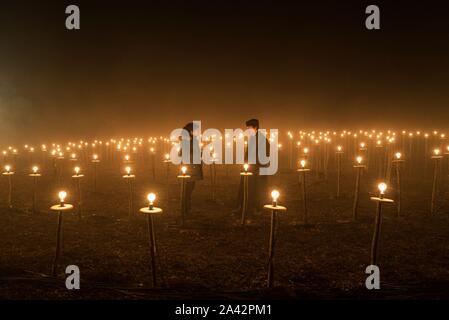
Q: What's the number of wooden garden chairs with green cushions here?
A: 0